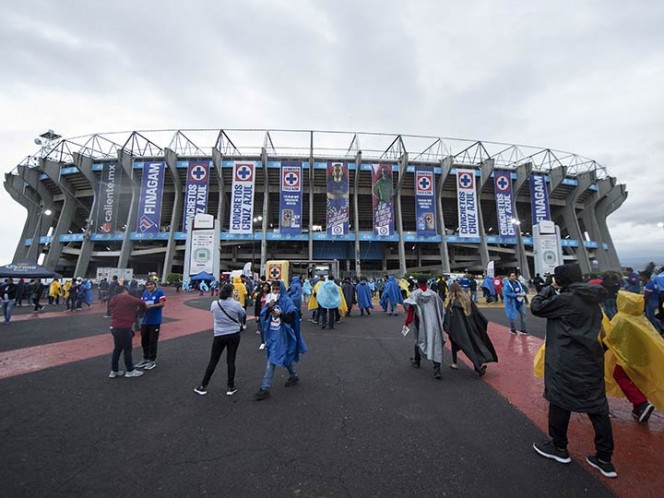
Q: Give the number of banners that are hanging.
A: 11